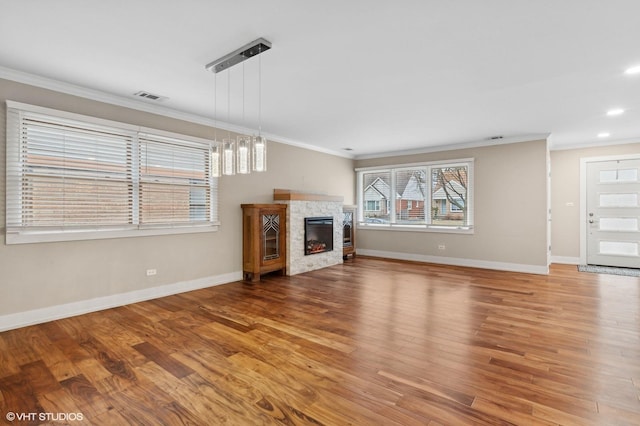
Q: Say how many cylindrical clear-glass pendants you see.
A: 4